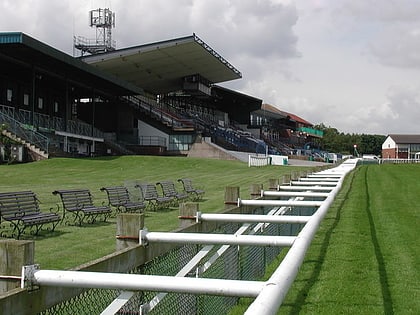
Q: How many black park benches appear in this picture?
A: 6